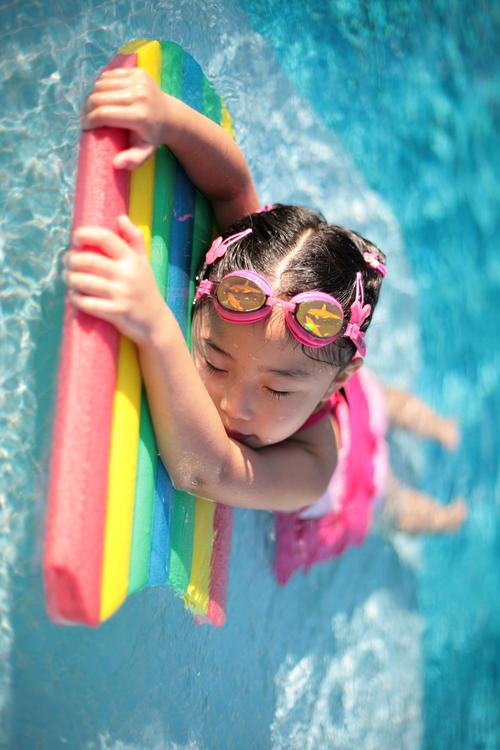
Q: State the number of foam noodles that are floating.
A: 7